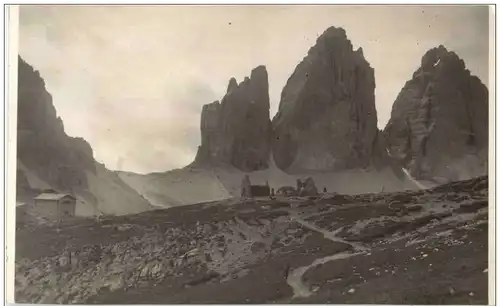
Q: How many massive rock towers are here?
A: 3